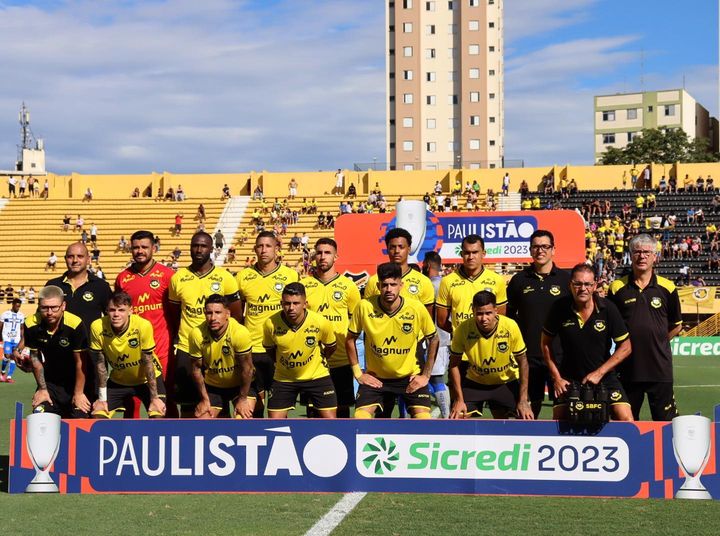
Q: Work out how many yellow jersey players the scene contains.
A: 10